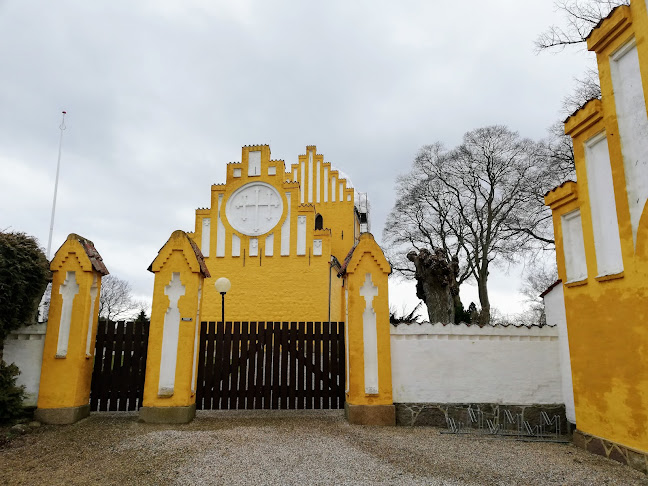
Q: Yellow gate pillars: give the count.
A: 3